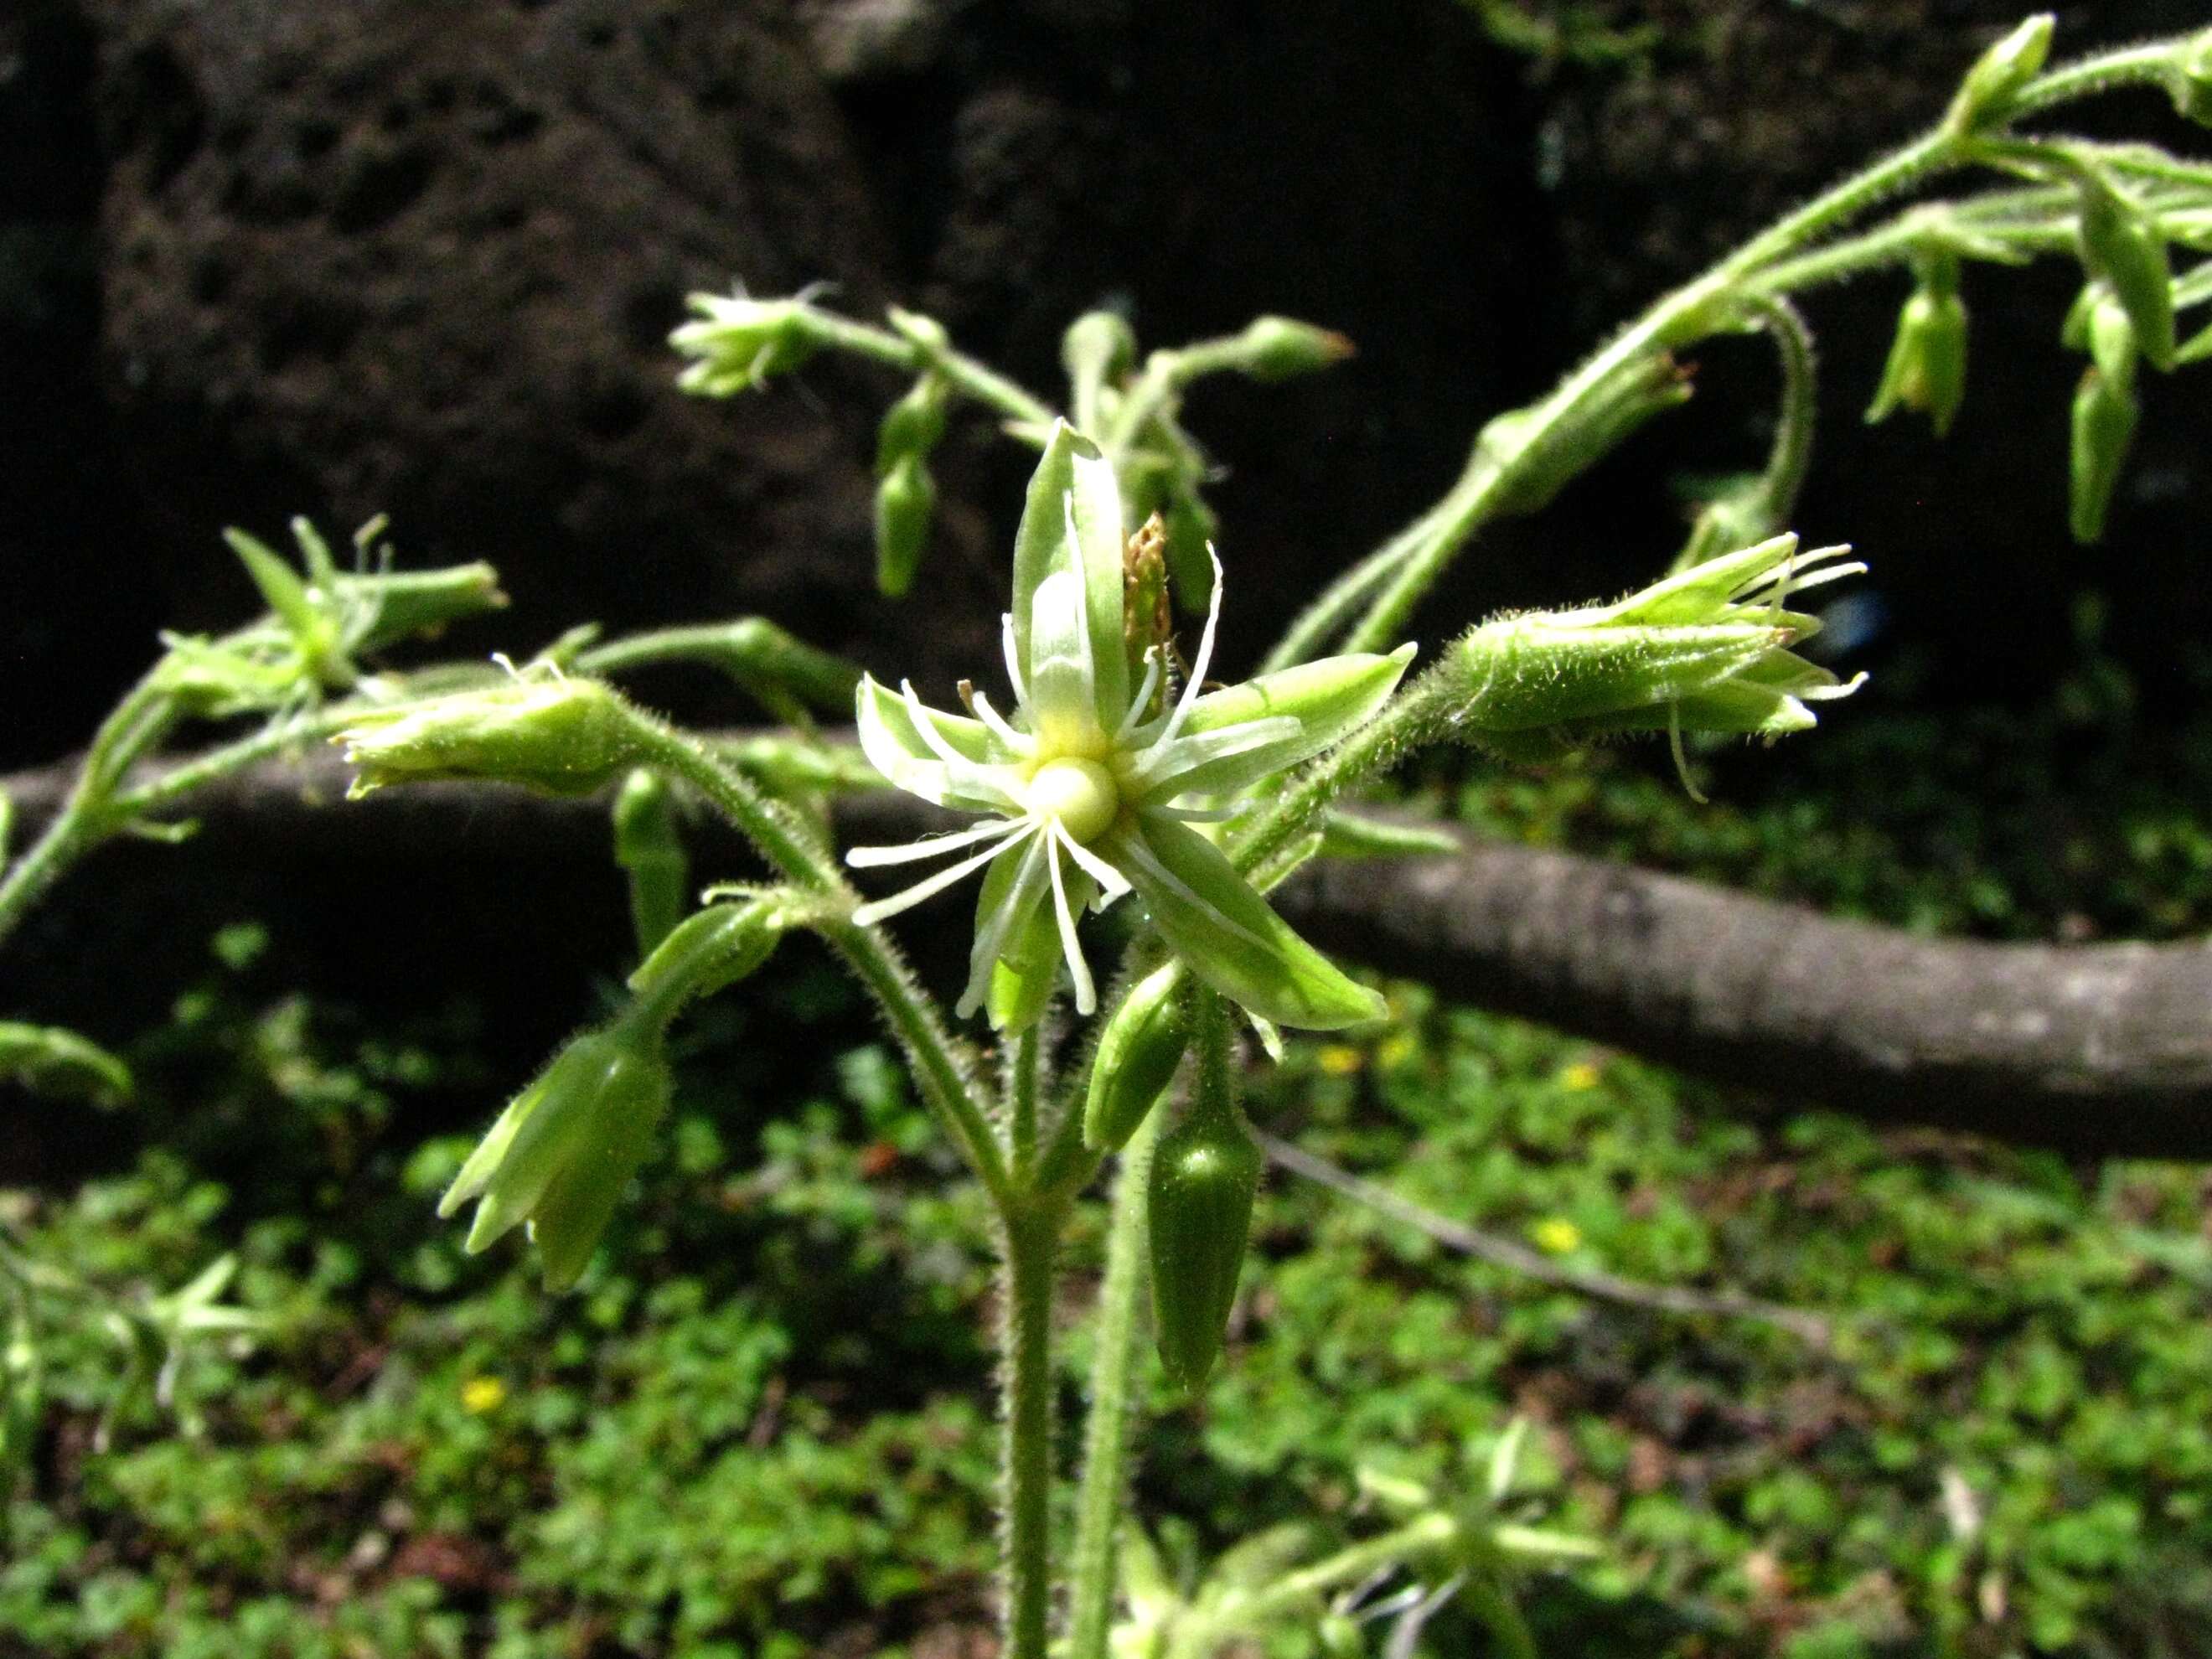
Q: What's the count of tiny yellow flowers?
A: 5